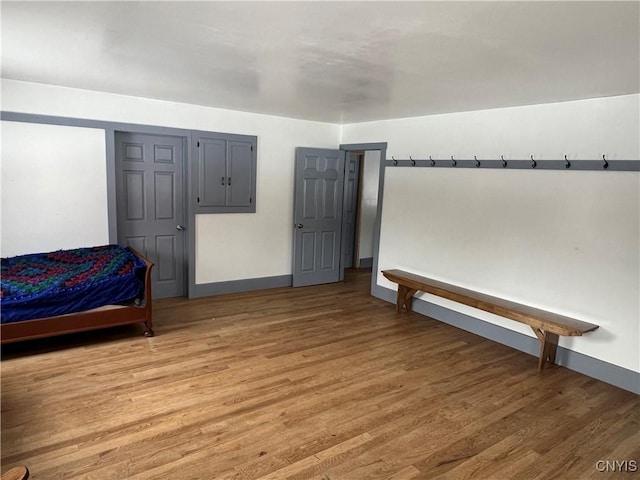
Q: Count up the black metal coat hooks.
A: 9